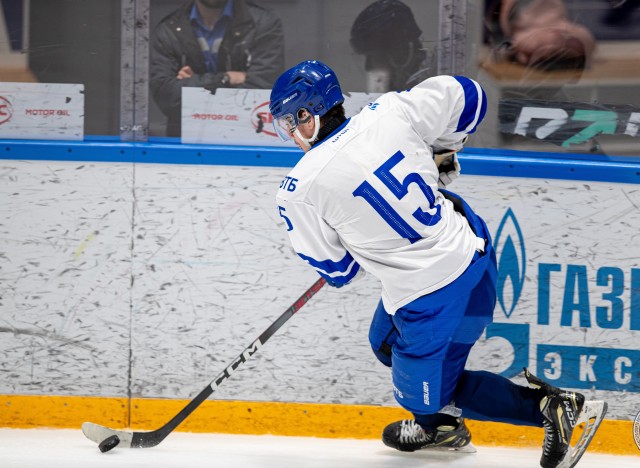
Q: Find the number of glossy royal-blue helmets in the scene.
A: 1